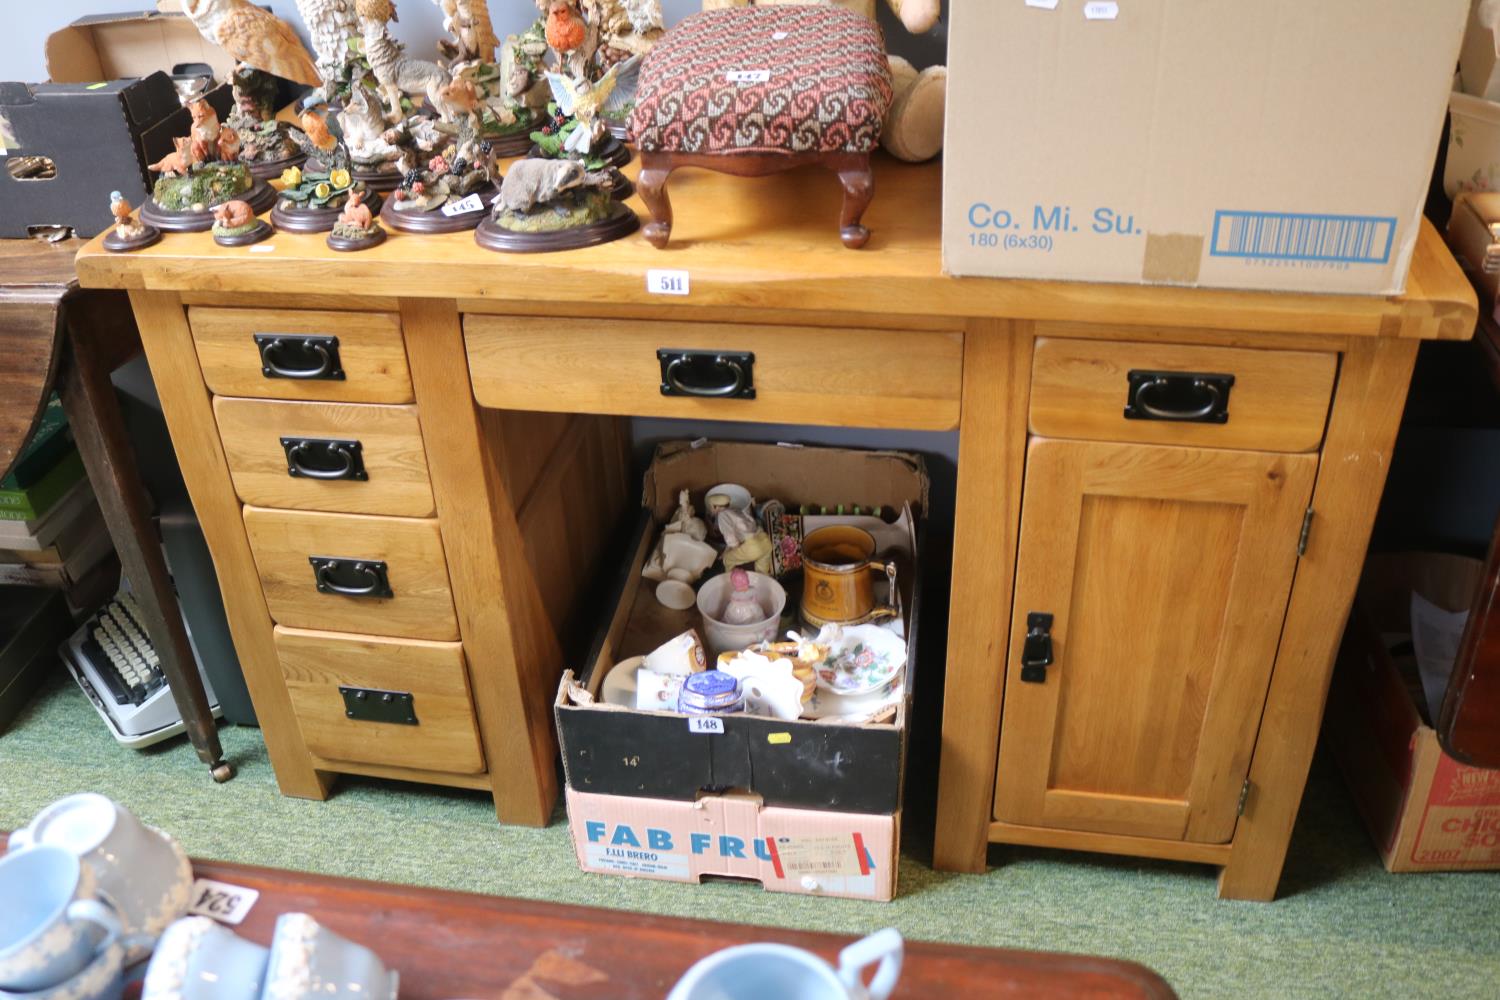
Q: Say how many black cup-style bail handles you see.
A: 5